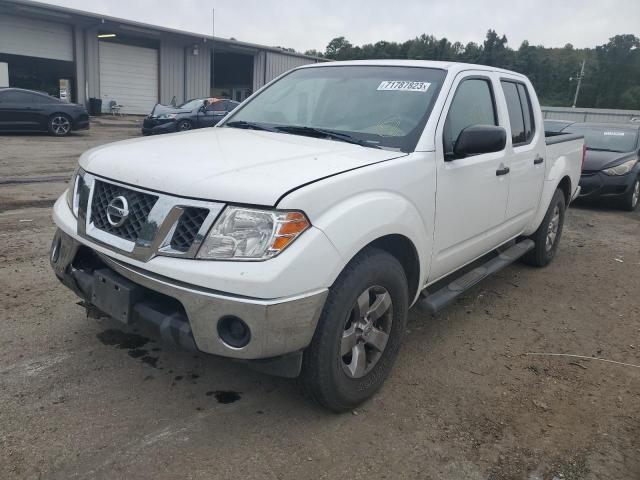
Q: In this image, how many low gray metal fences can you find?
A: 1